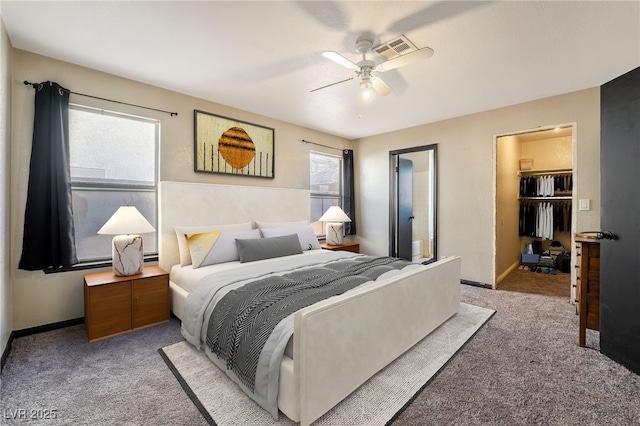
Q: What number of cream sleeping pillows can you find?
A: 2